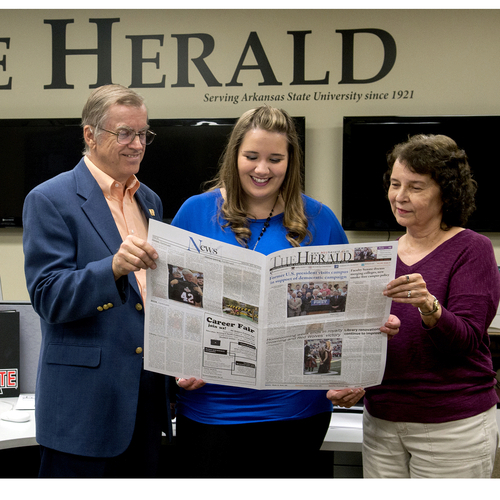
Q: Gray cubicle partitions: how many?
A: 1